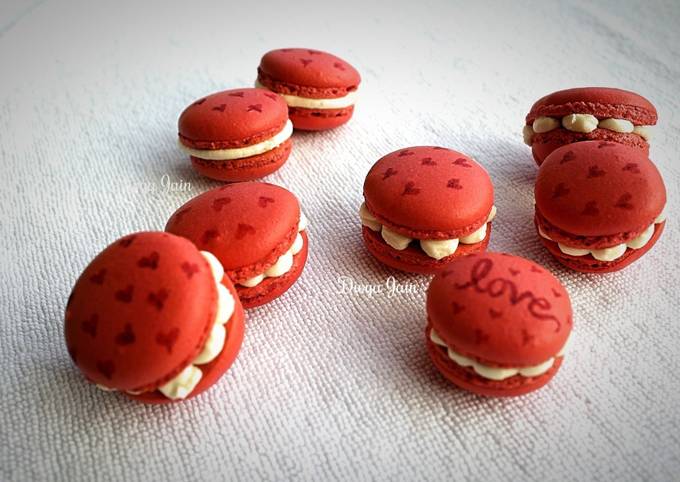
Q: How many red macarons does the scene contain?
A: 8